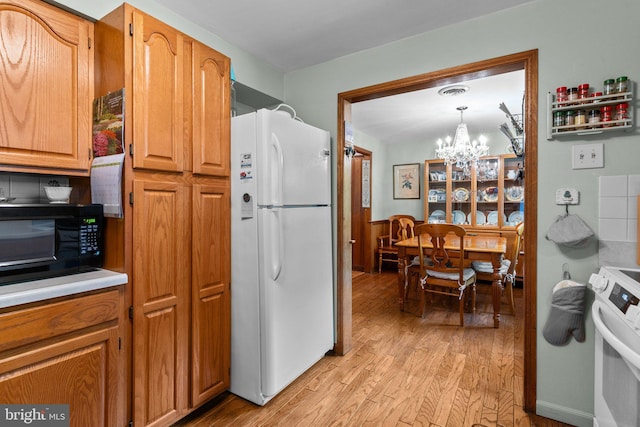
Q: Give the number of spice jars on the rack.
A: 12